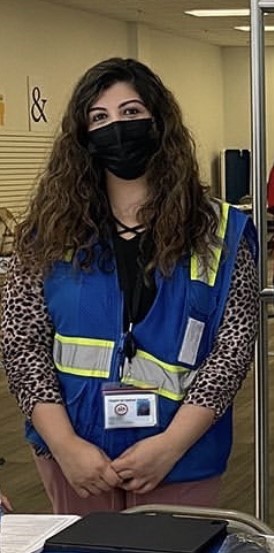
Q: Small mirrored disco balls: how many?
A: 0